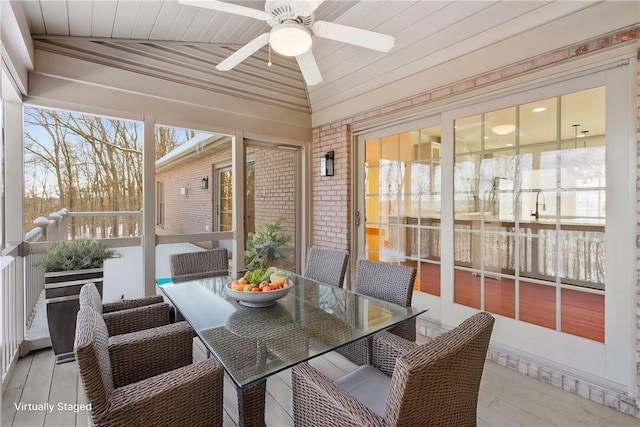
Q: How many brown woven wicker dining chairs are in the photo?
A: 6